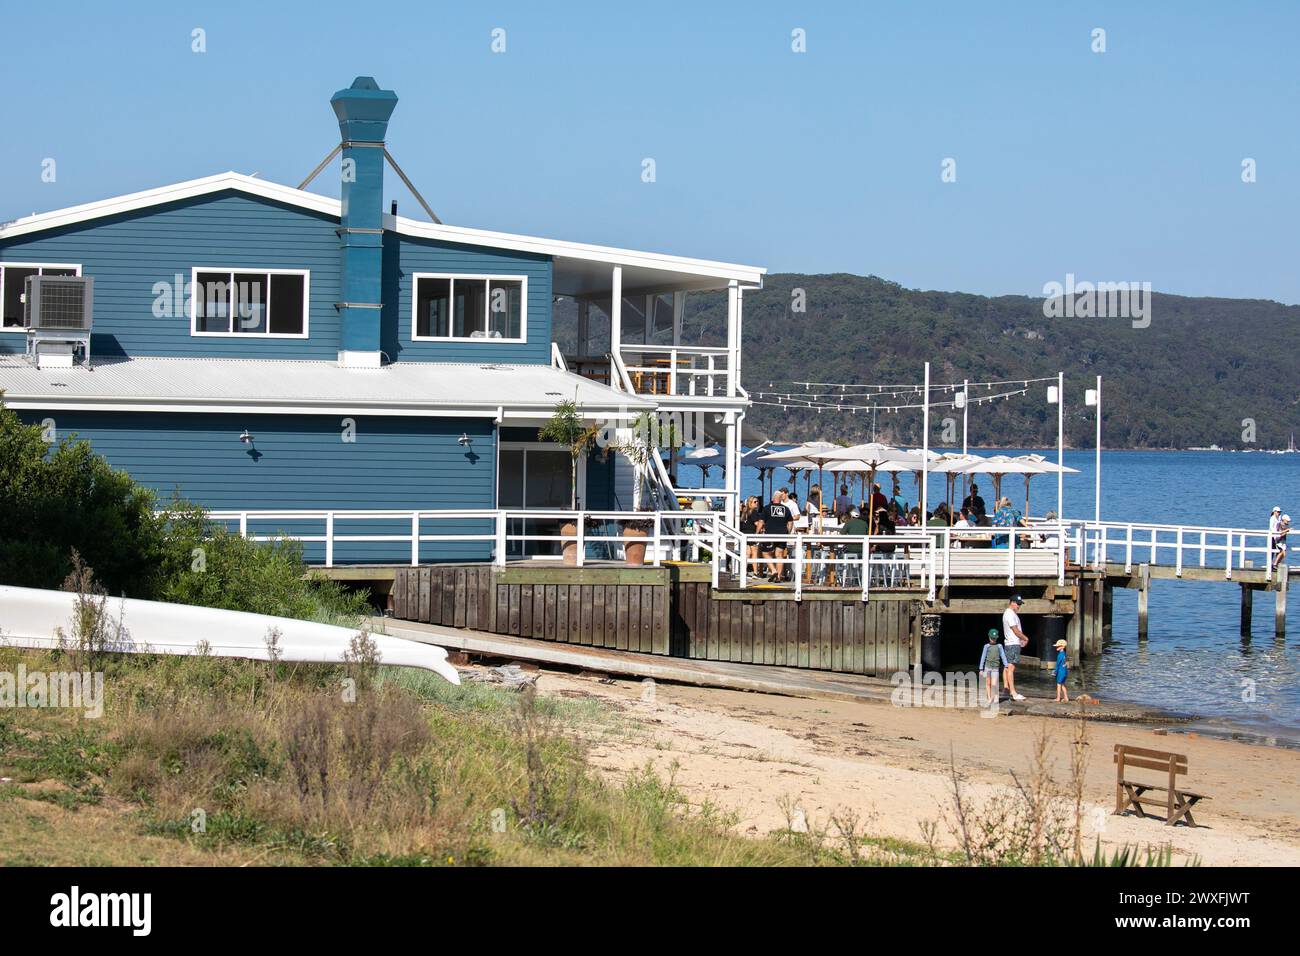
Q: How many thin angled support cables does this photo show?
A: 2